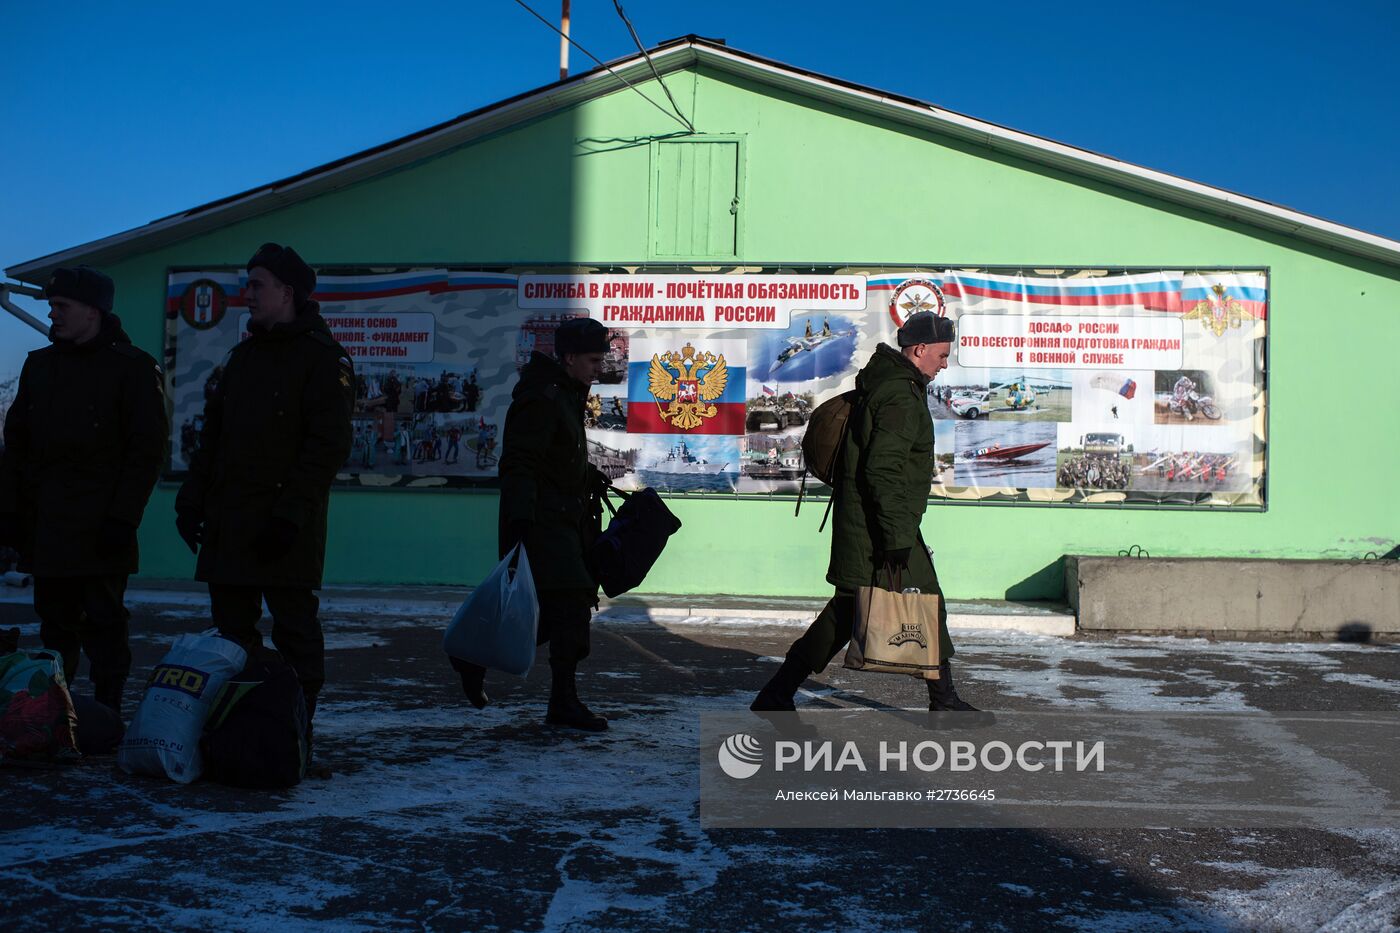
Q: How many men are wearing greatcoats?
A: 4